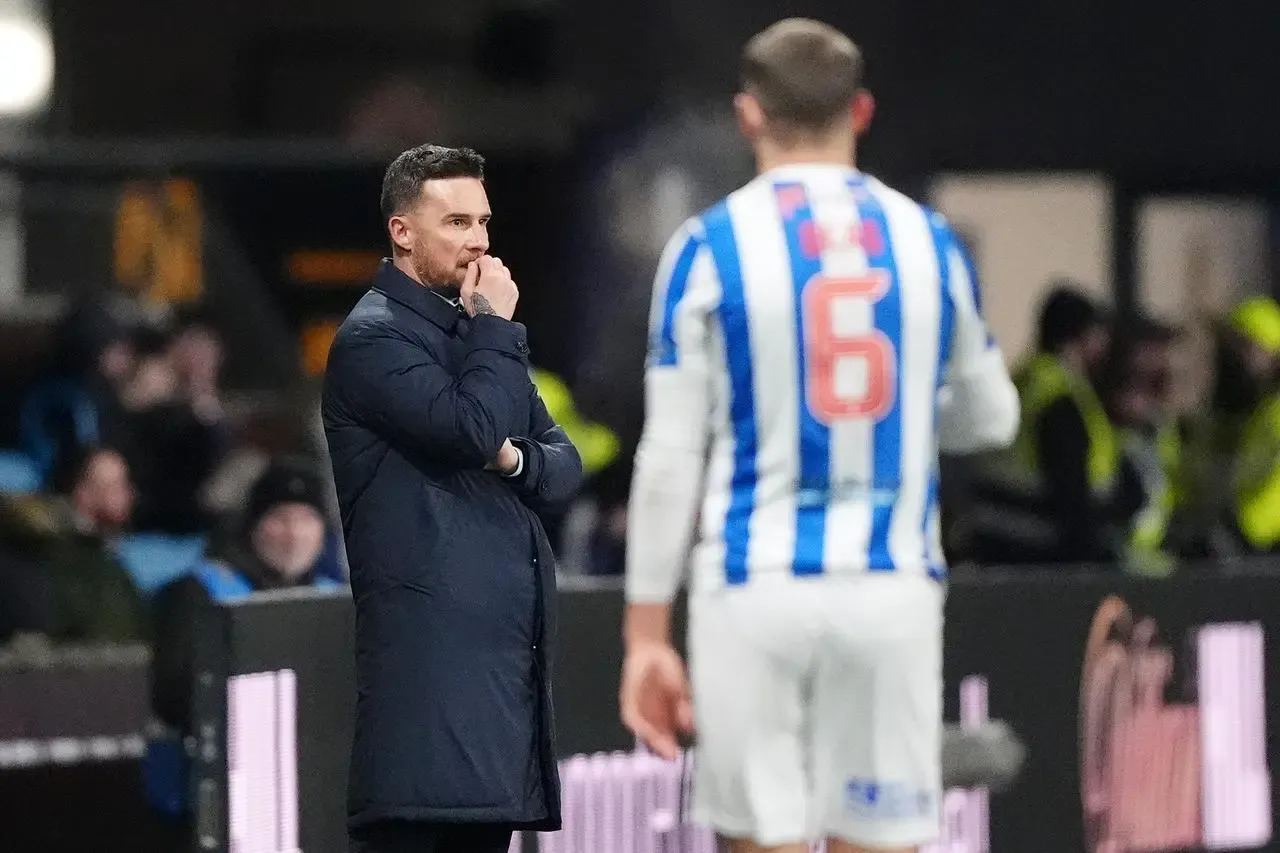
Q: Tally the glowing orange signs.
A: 3